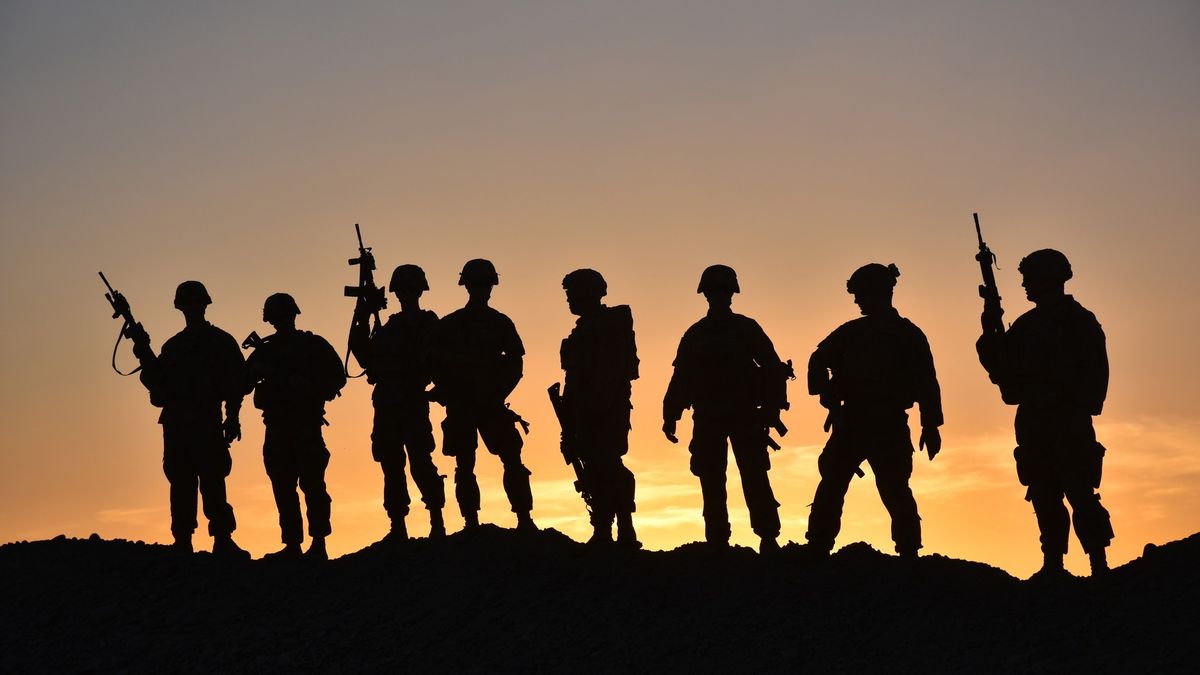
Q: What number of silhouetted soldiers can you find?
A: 8